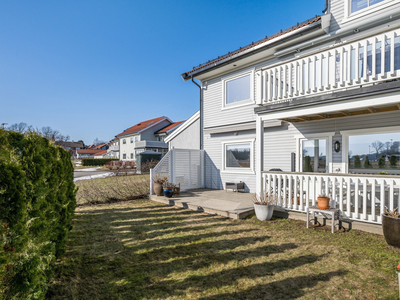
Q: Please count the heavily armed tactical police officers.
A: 0